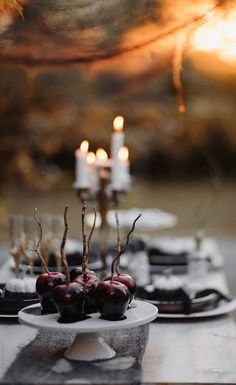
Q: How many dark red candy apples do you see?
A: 6